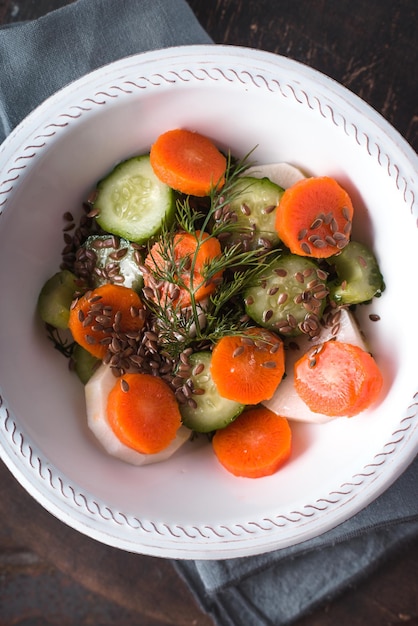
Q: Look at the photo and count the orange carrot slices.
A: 8